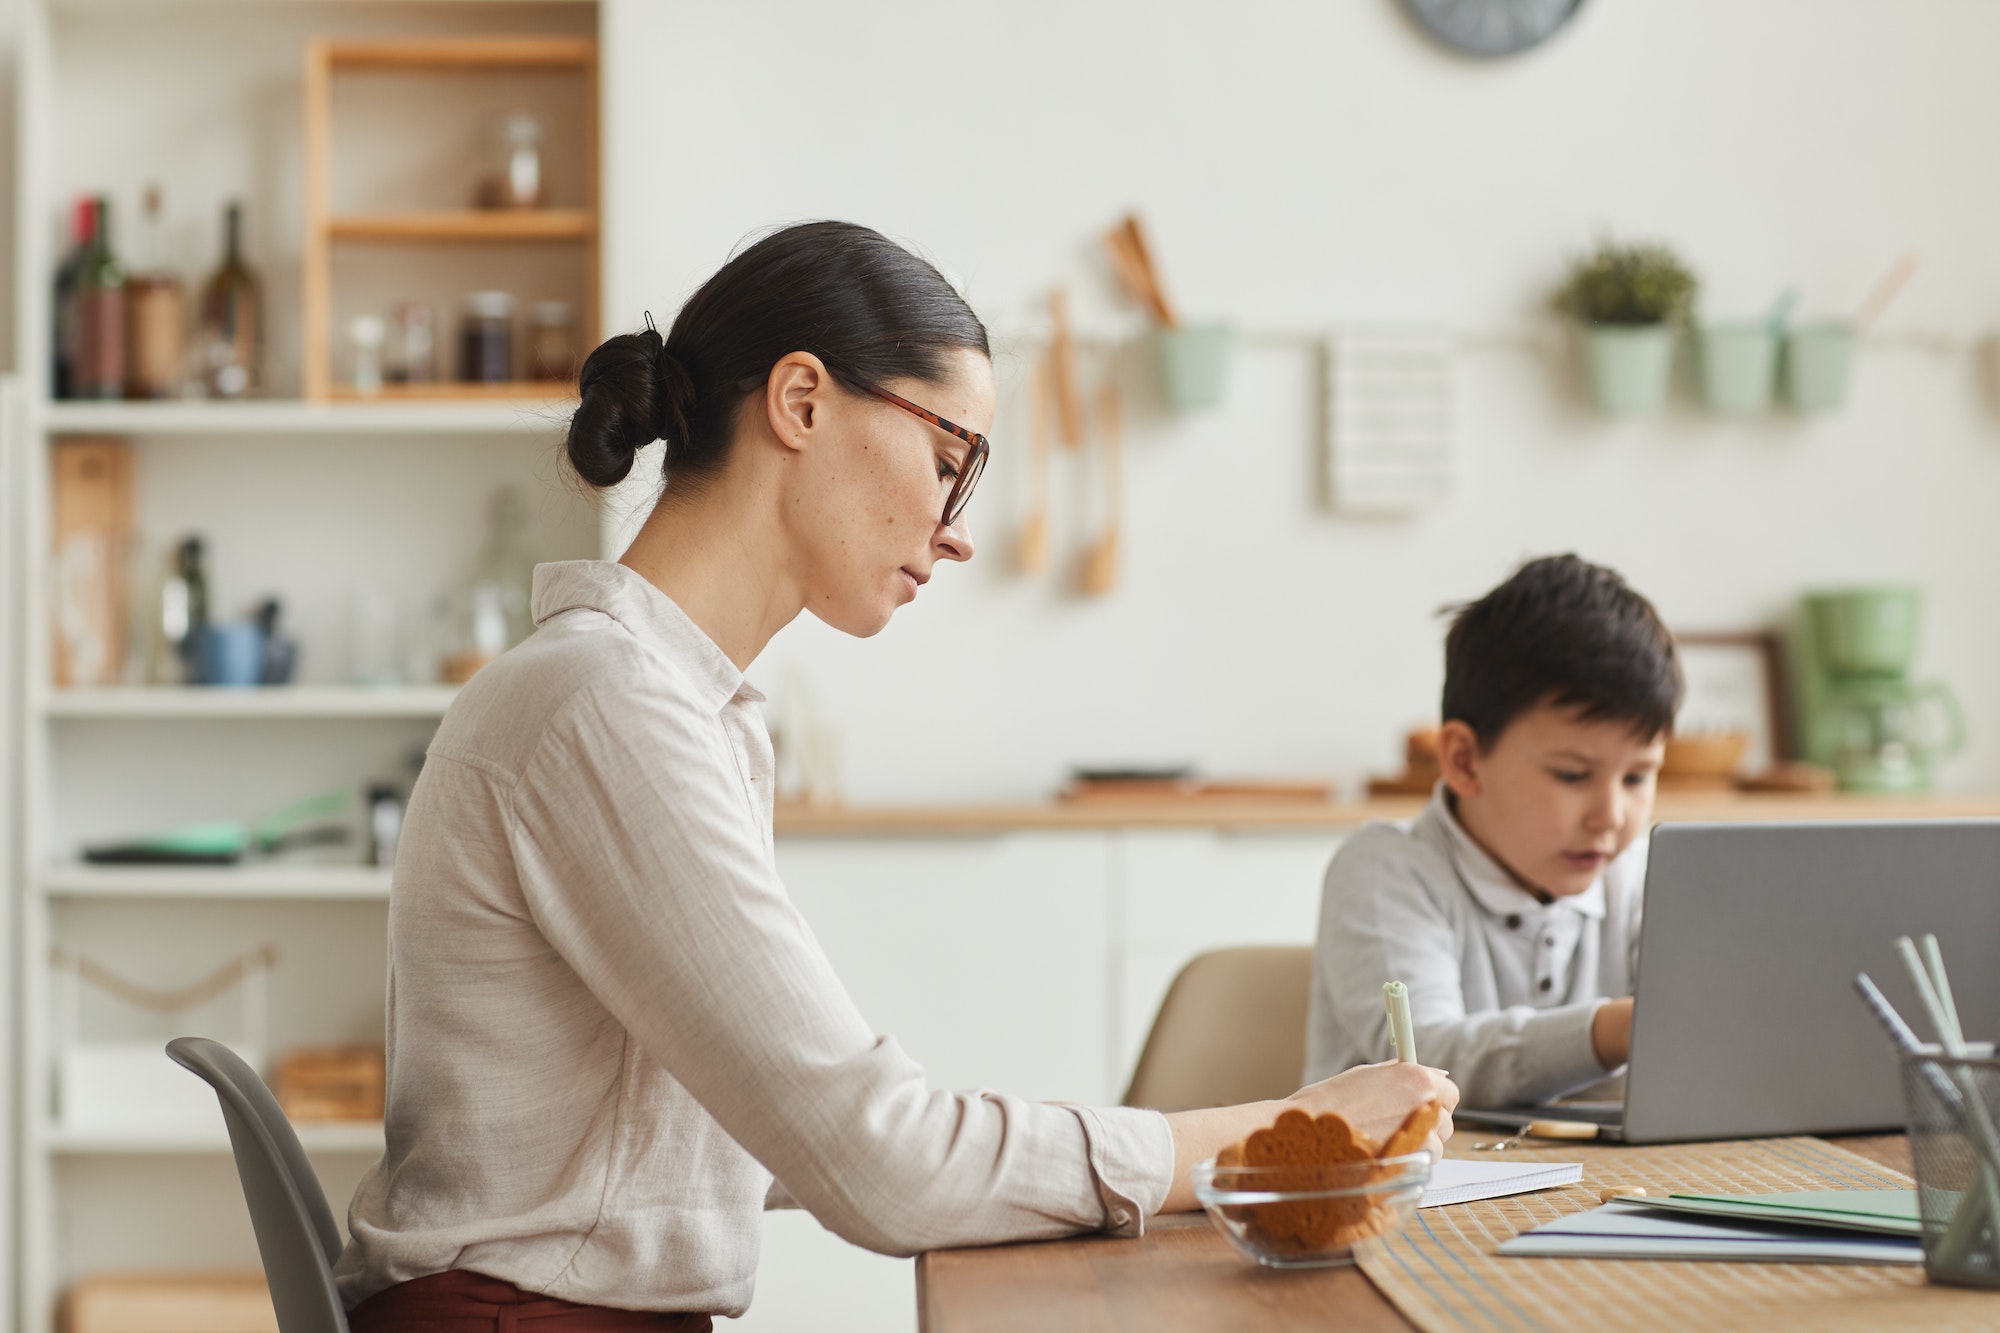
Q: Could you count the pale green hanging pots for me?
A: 4